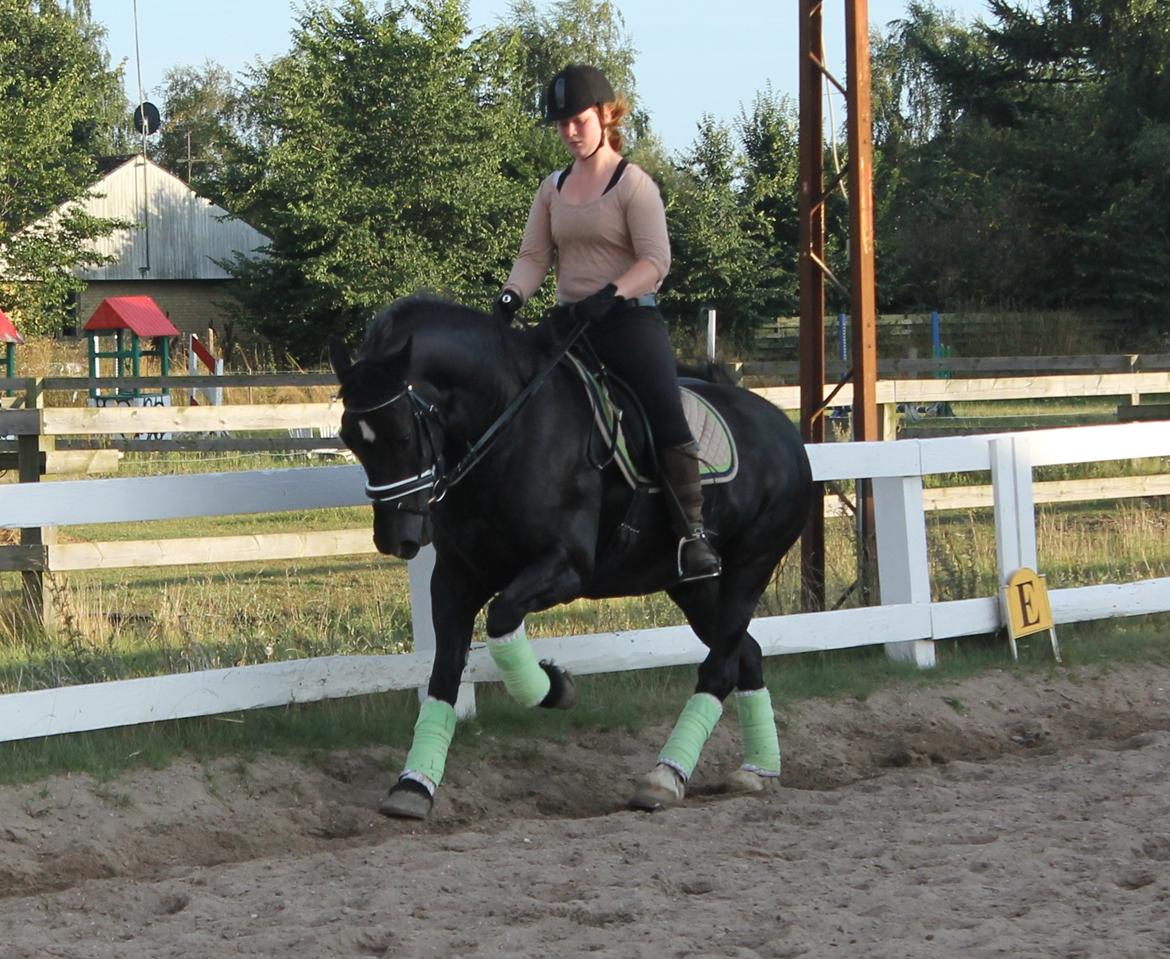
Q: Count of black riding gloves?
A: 2